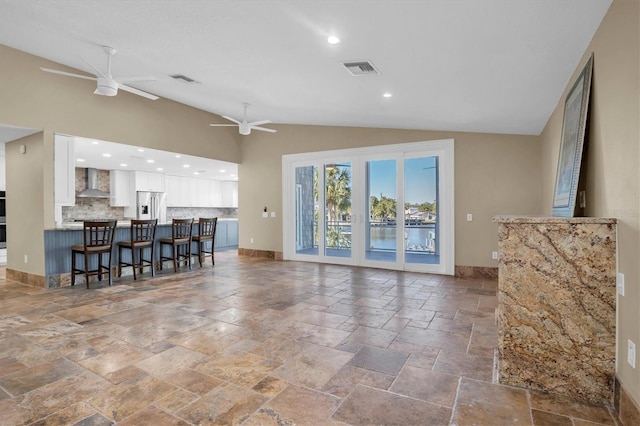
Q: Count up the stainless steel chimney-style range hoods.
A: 1